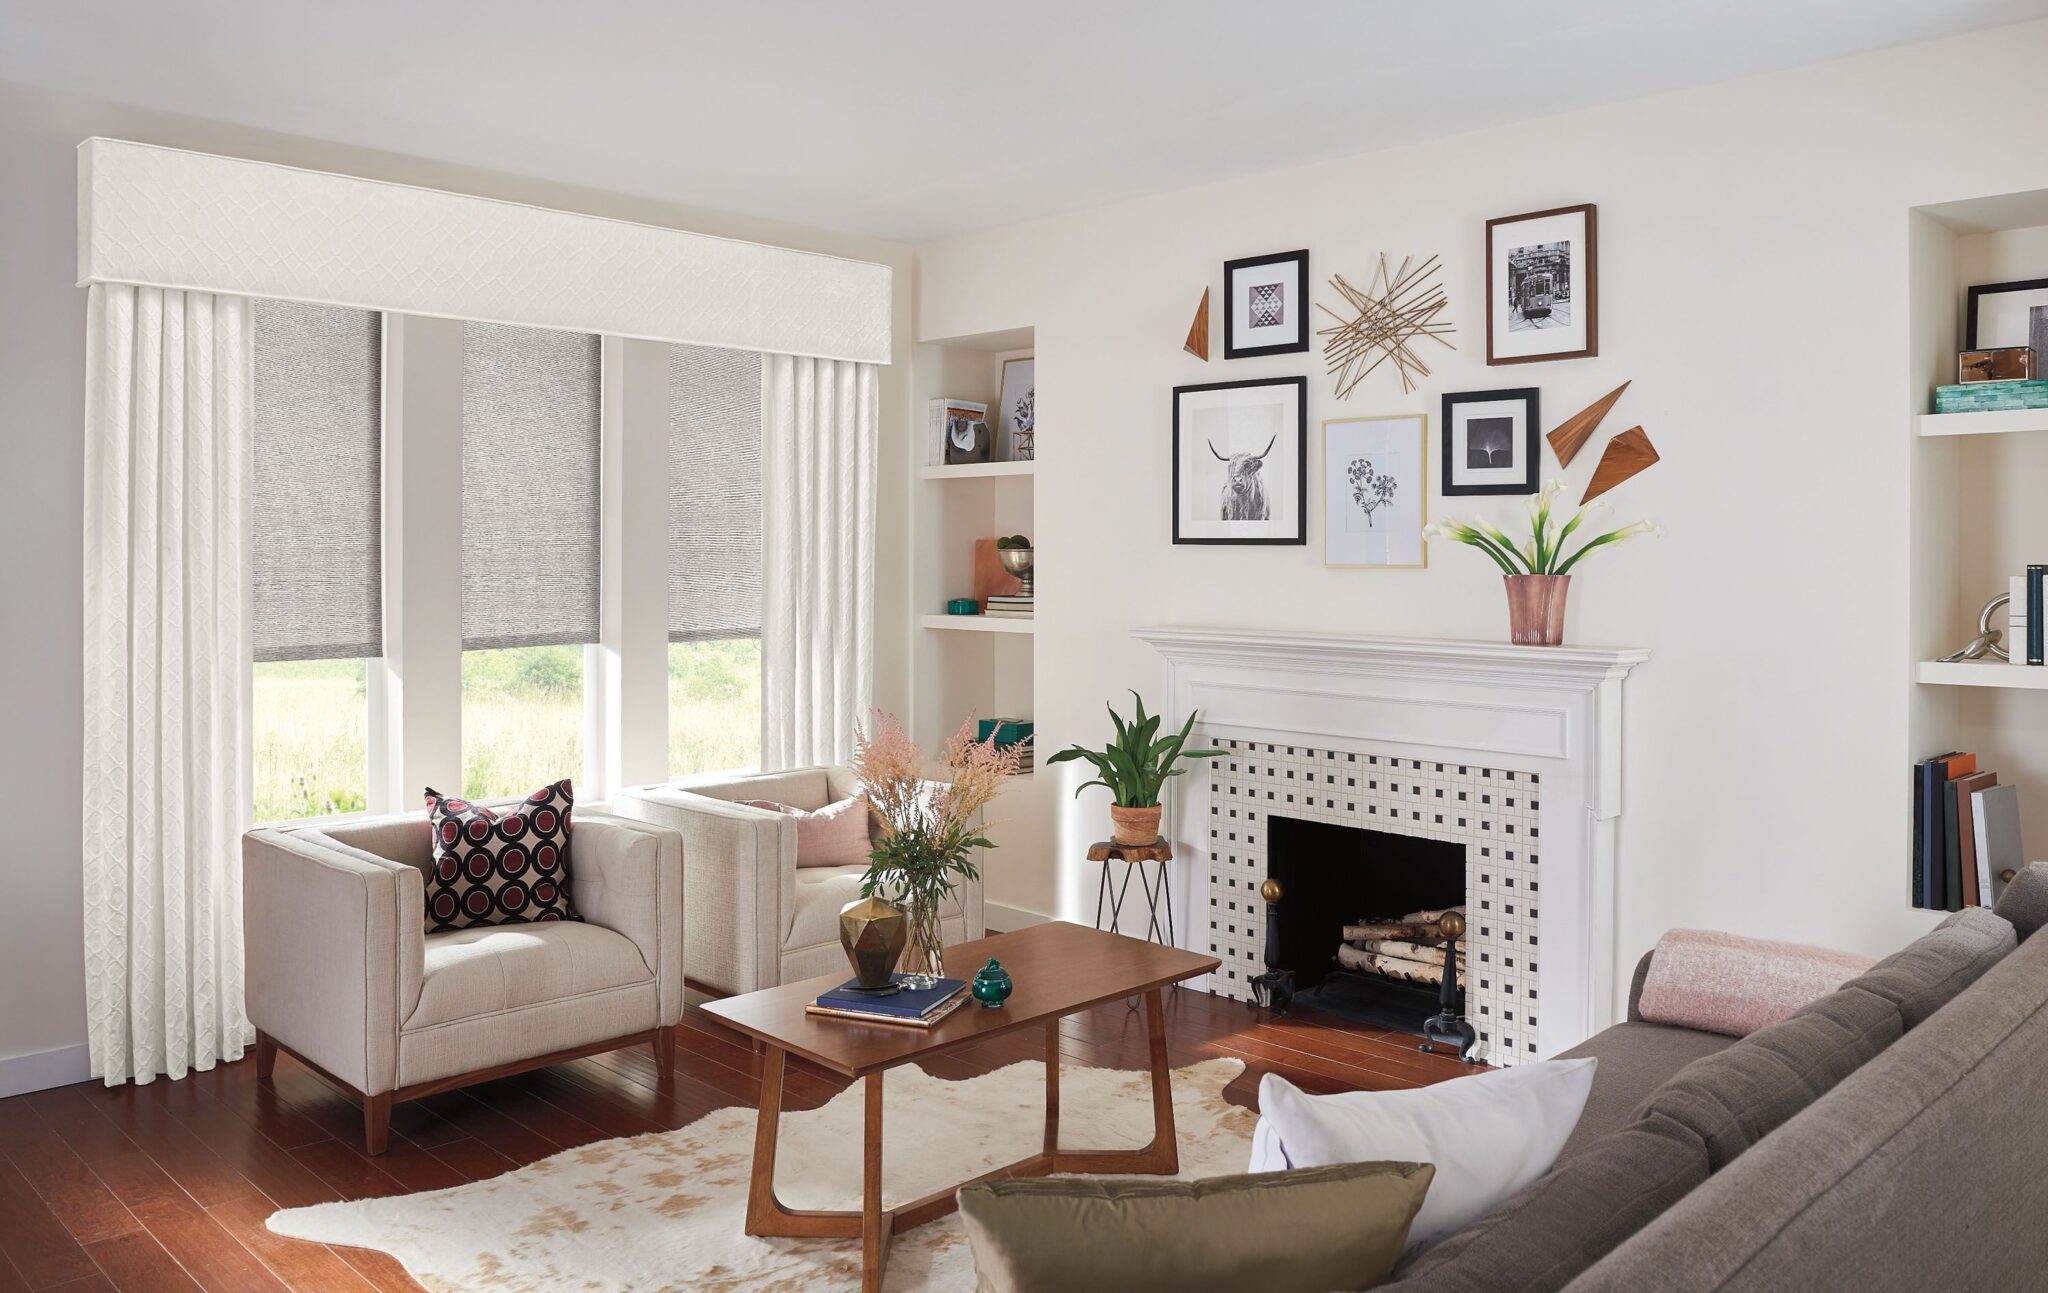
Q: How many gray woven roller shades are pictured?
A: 3